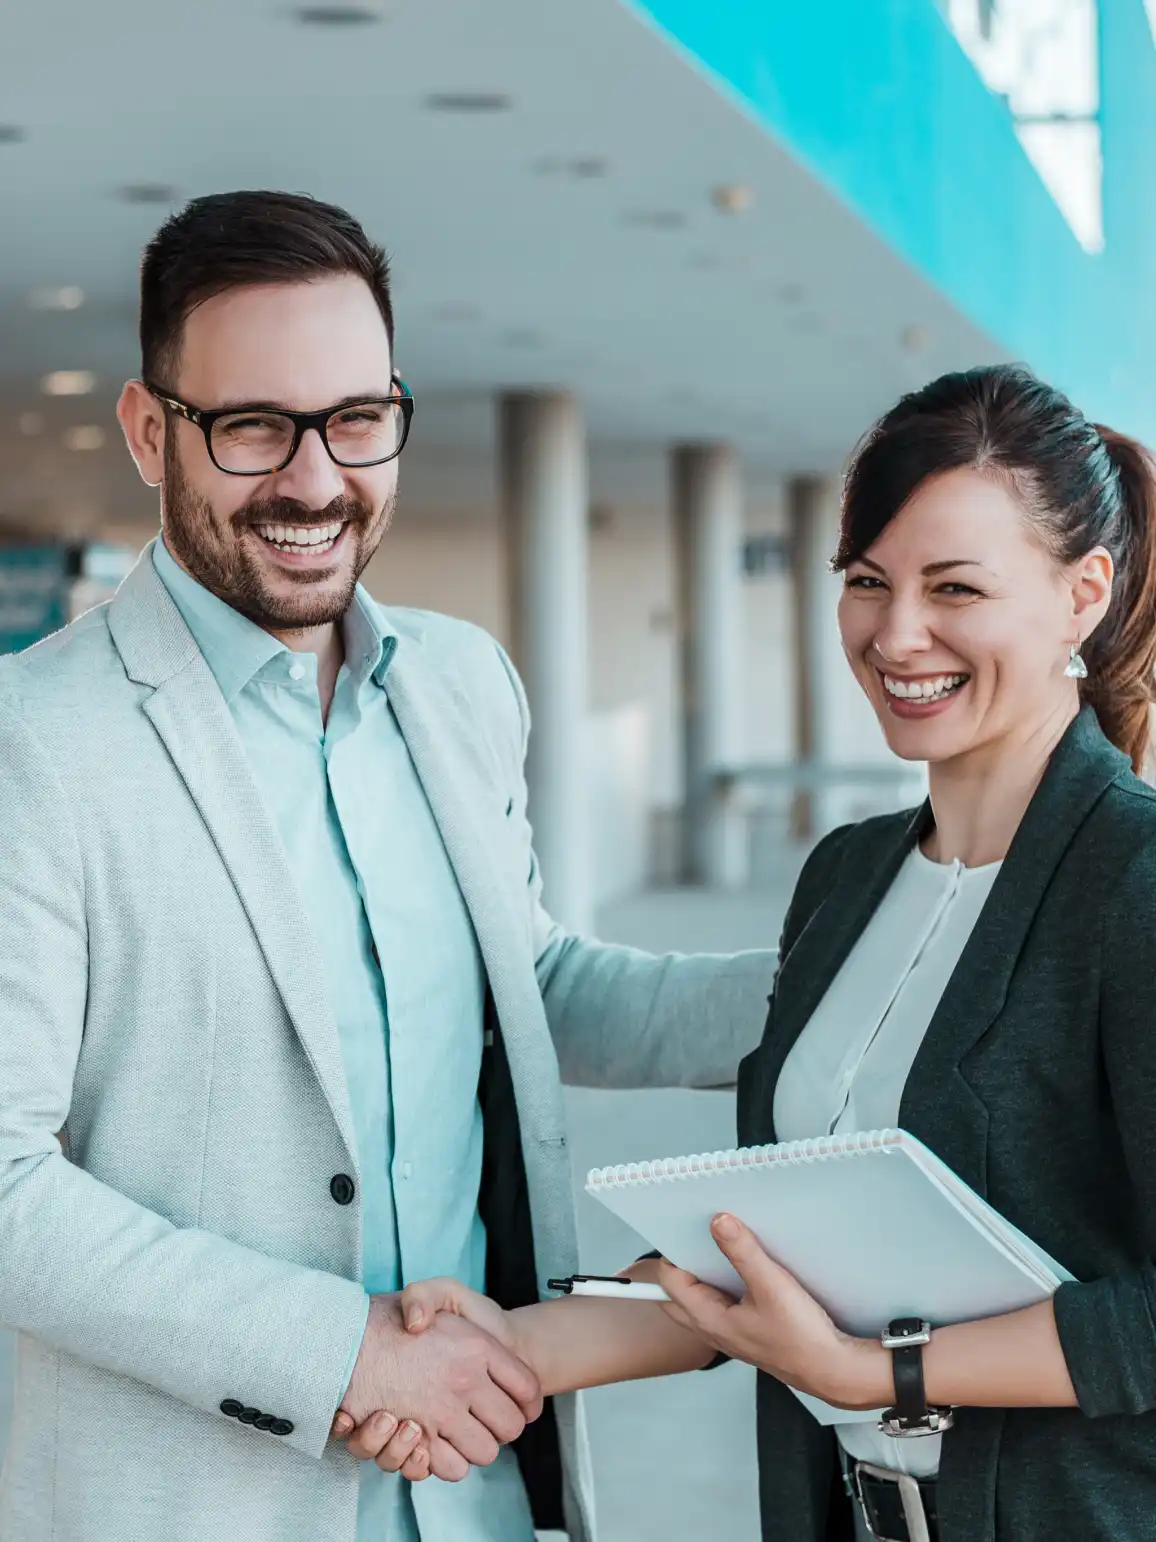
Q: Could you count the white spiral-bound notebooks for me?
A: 1